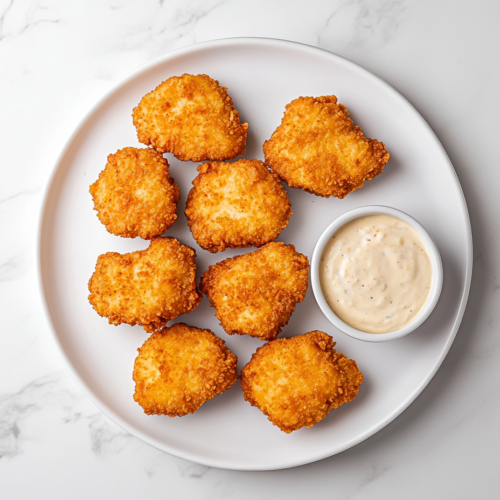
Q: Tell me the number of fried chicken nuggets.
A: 8